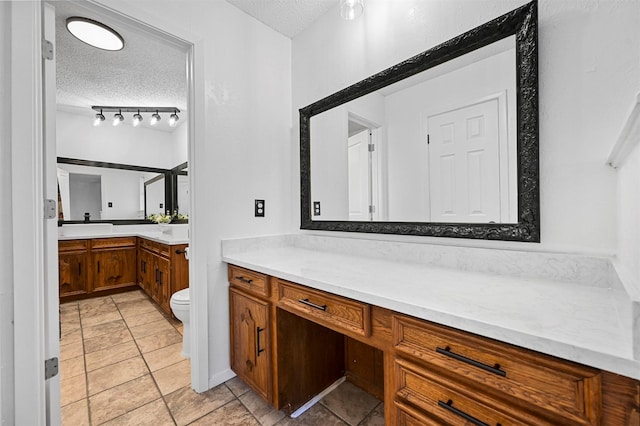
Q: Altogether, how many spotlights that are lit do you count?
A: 5